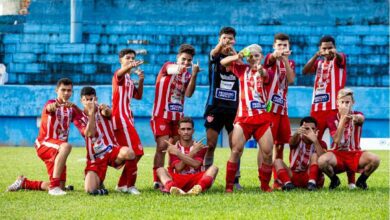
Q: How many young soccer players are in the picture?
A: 11